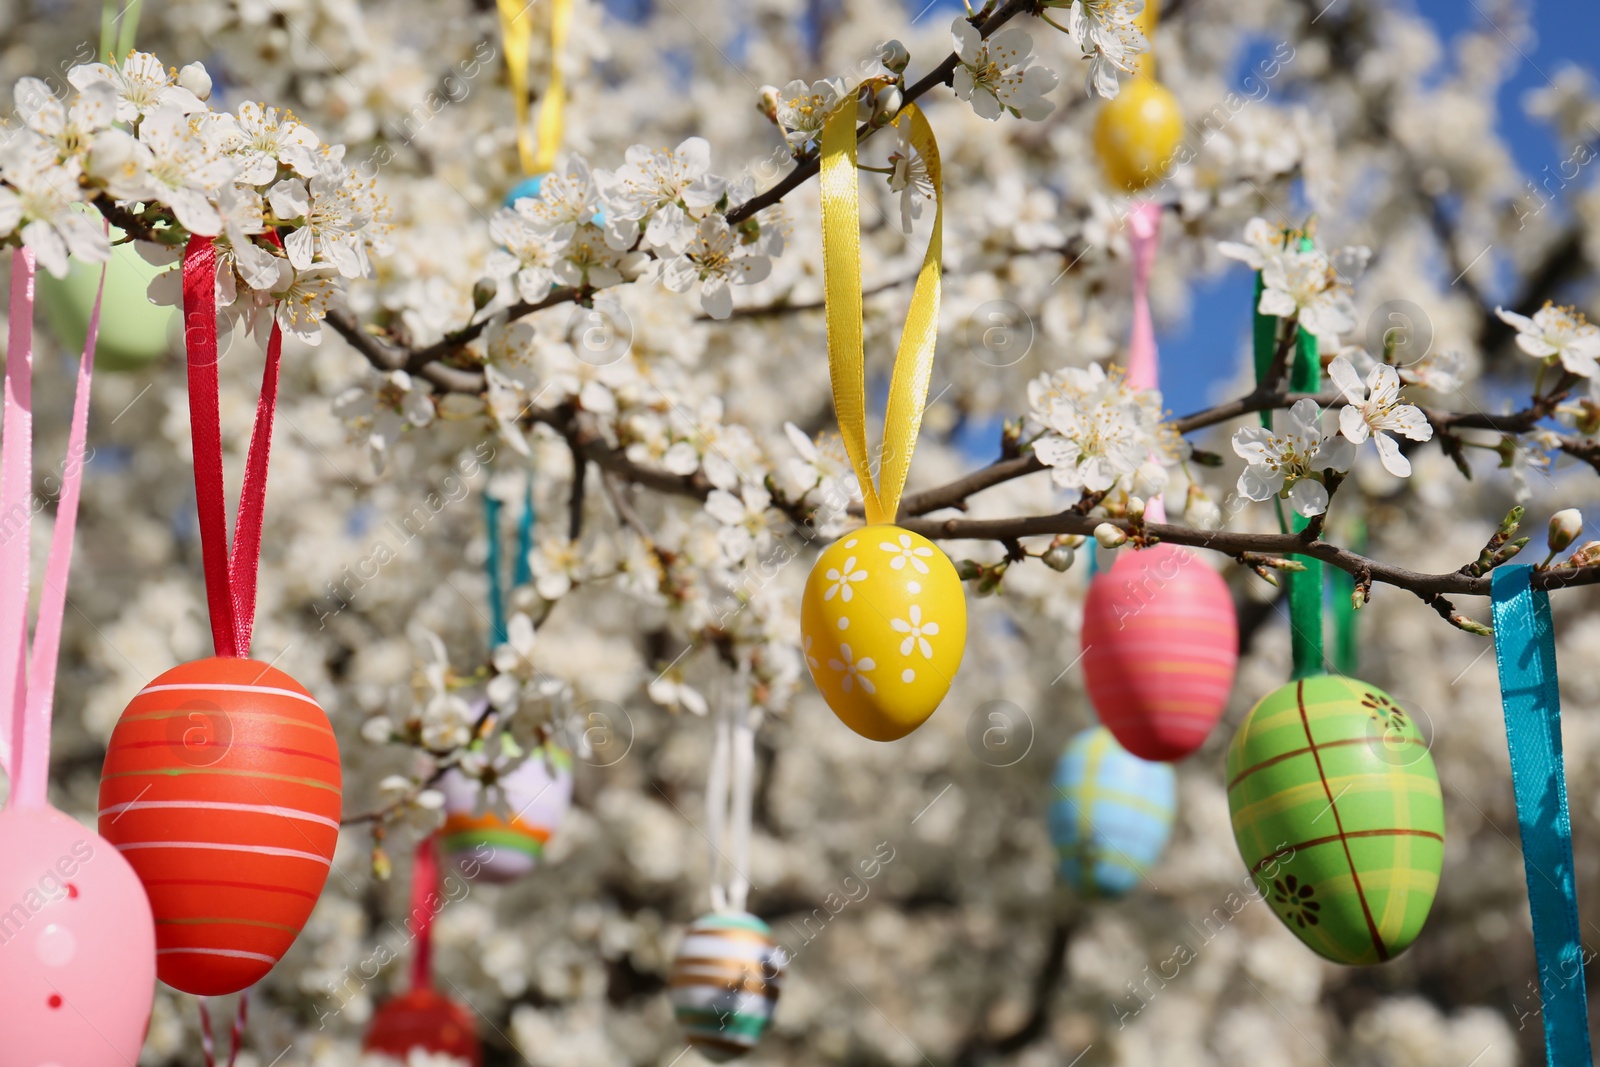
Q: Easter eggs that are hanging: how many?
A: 12